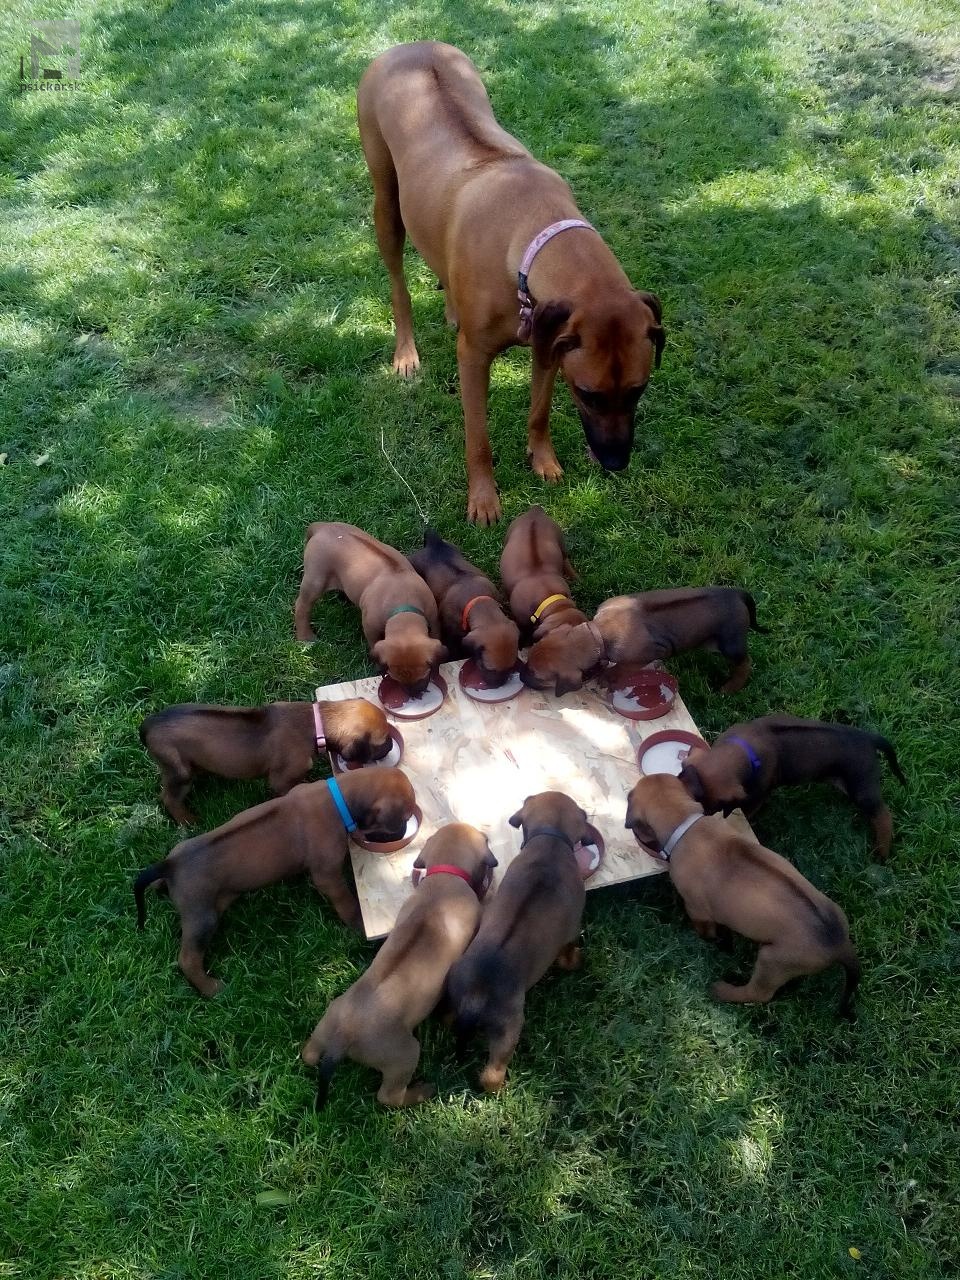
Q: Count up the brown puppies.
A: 10